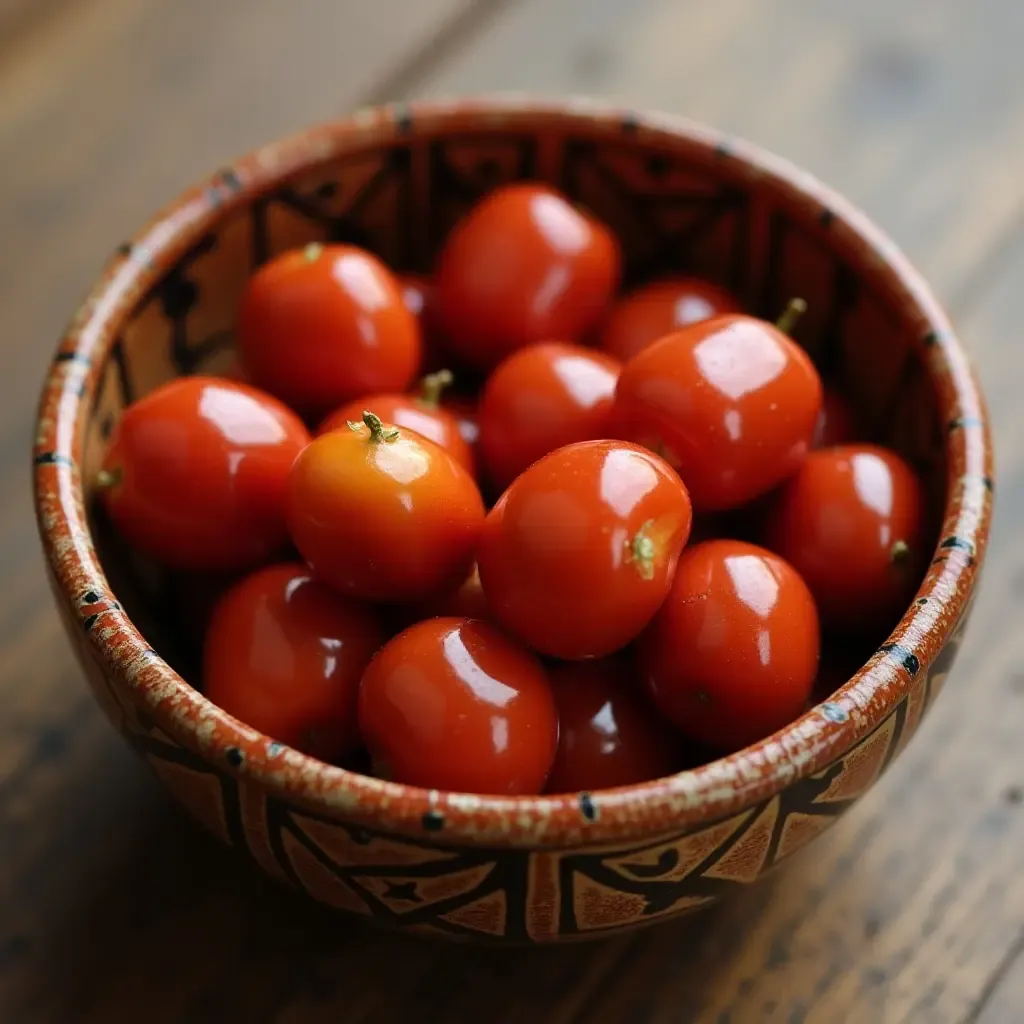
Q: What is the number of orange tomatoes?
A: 1